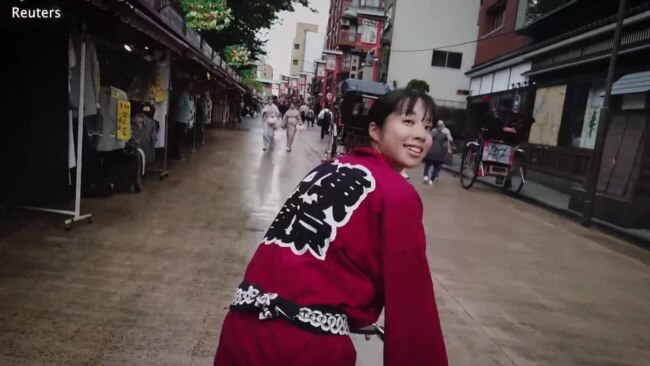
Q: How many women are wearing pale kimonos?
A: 2